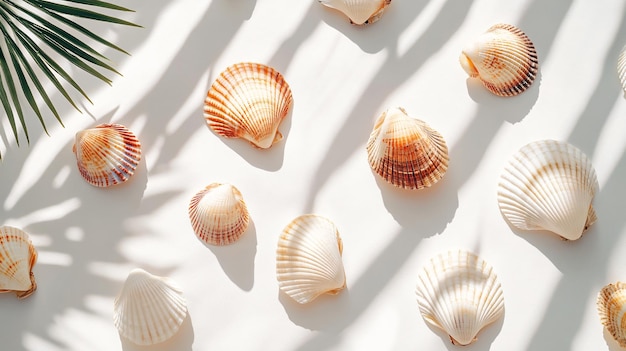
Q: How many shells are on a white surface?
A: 13